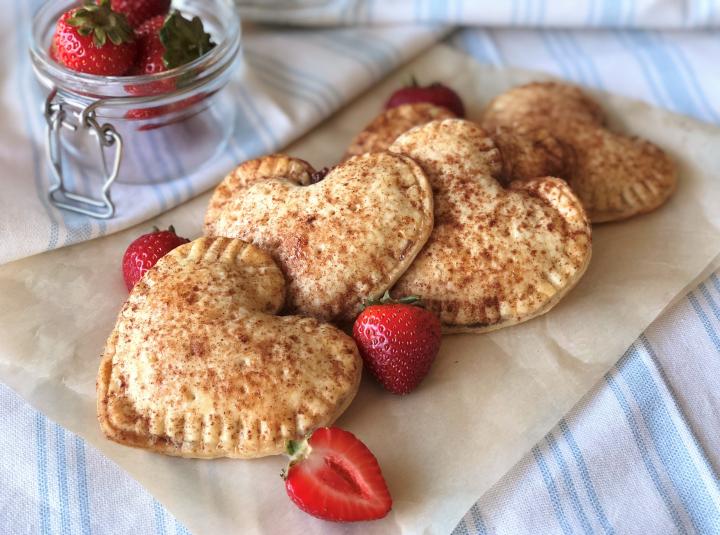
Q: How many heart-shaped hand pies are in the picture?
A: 5